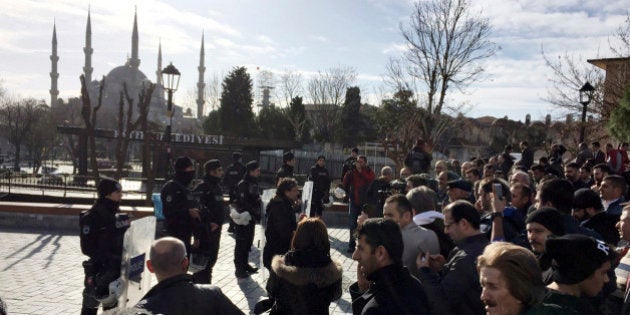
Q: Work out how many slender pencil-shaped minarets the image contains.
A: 5